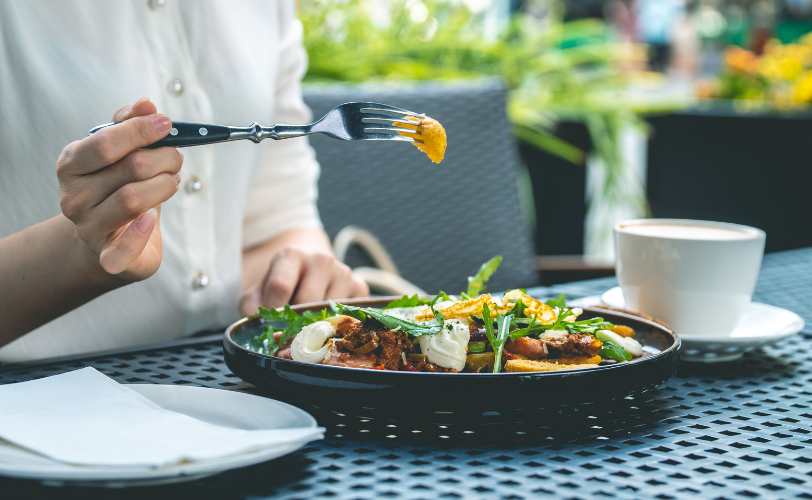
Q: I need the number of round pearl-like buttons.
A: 4